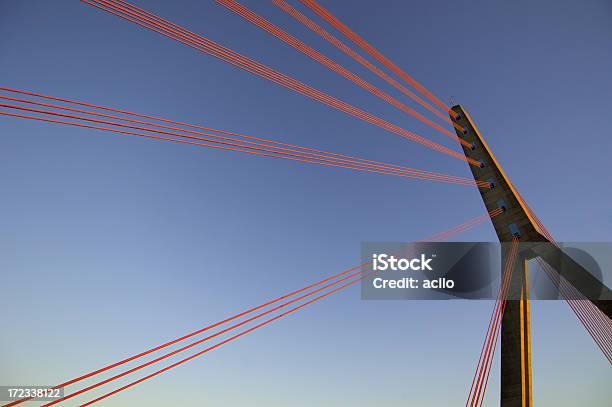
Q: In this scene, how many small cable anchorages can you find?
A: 7